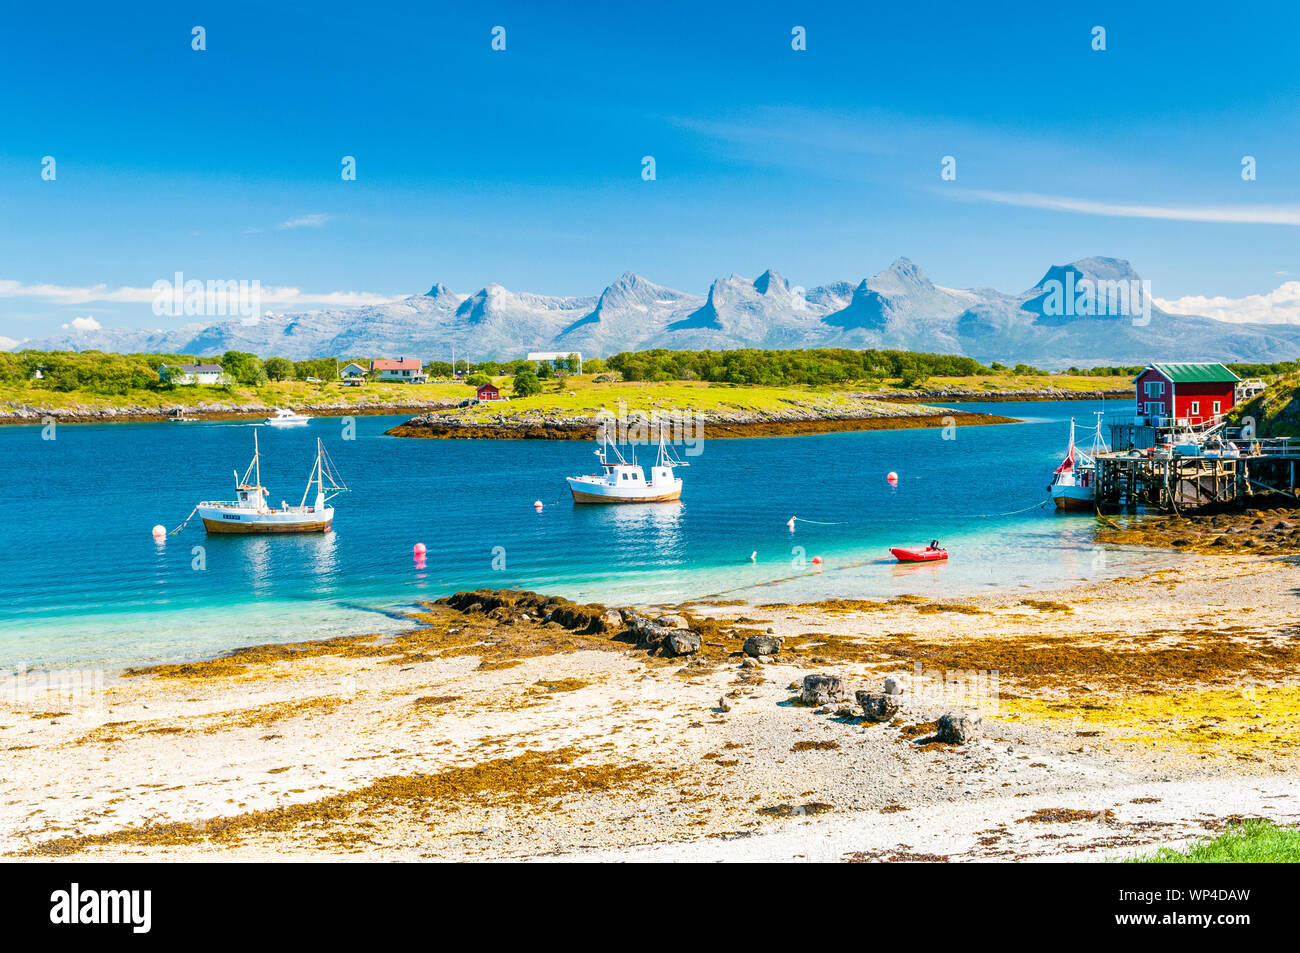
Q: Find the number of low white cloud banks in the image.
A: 2